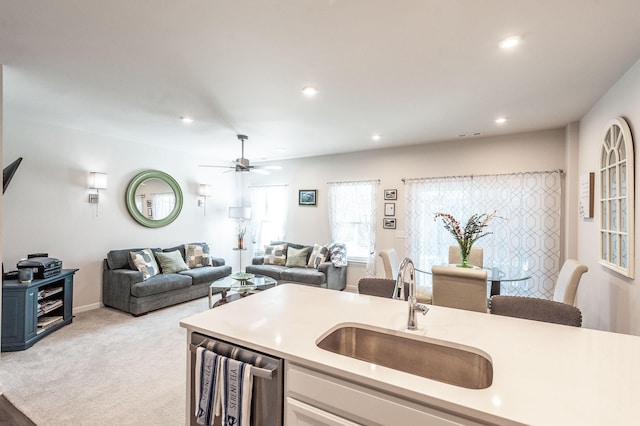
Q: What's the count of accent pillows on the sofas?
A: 6